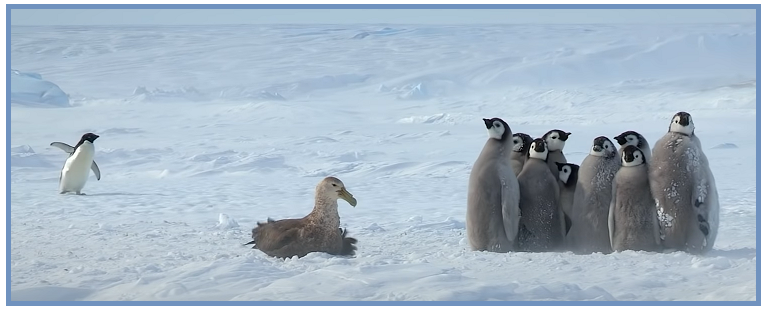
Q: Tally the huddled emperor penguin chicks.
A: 9